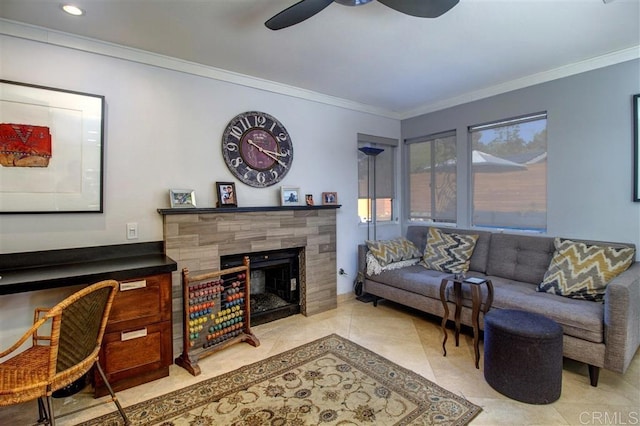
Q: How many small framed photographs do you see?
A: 5